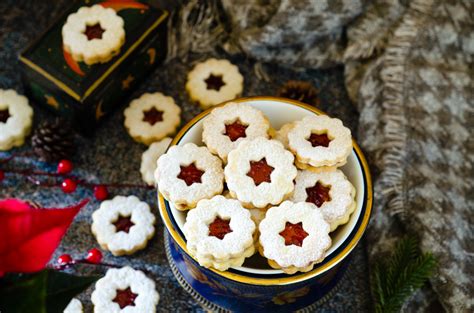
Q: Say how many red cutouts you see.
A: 13